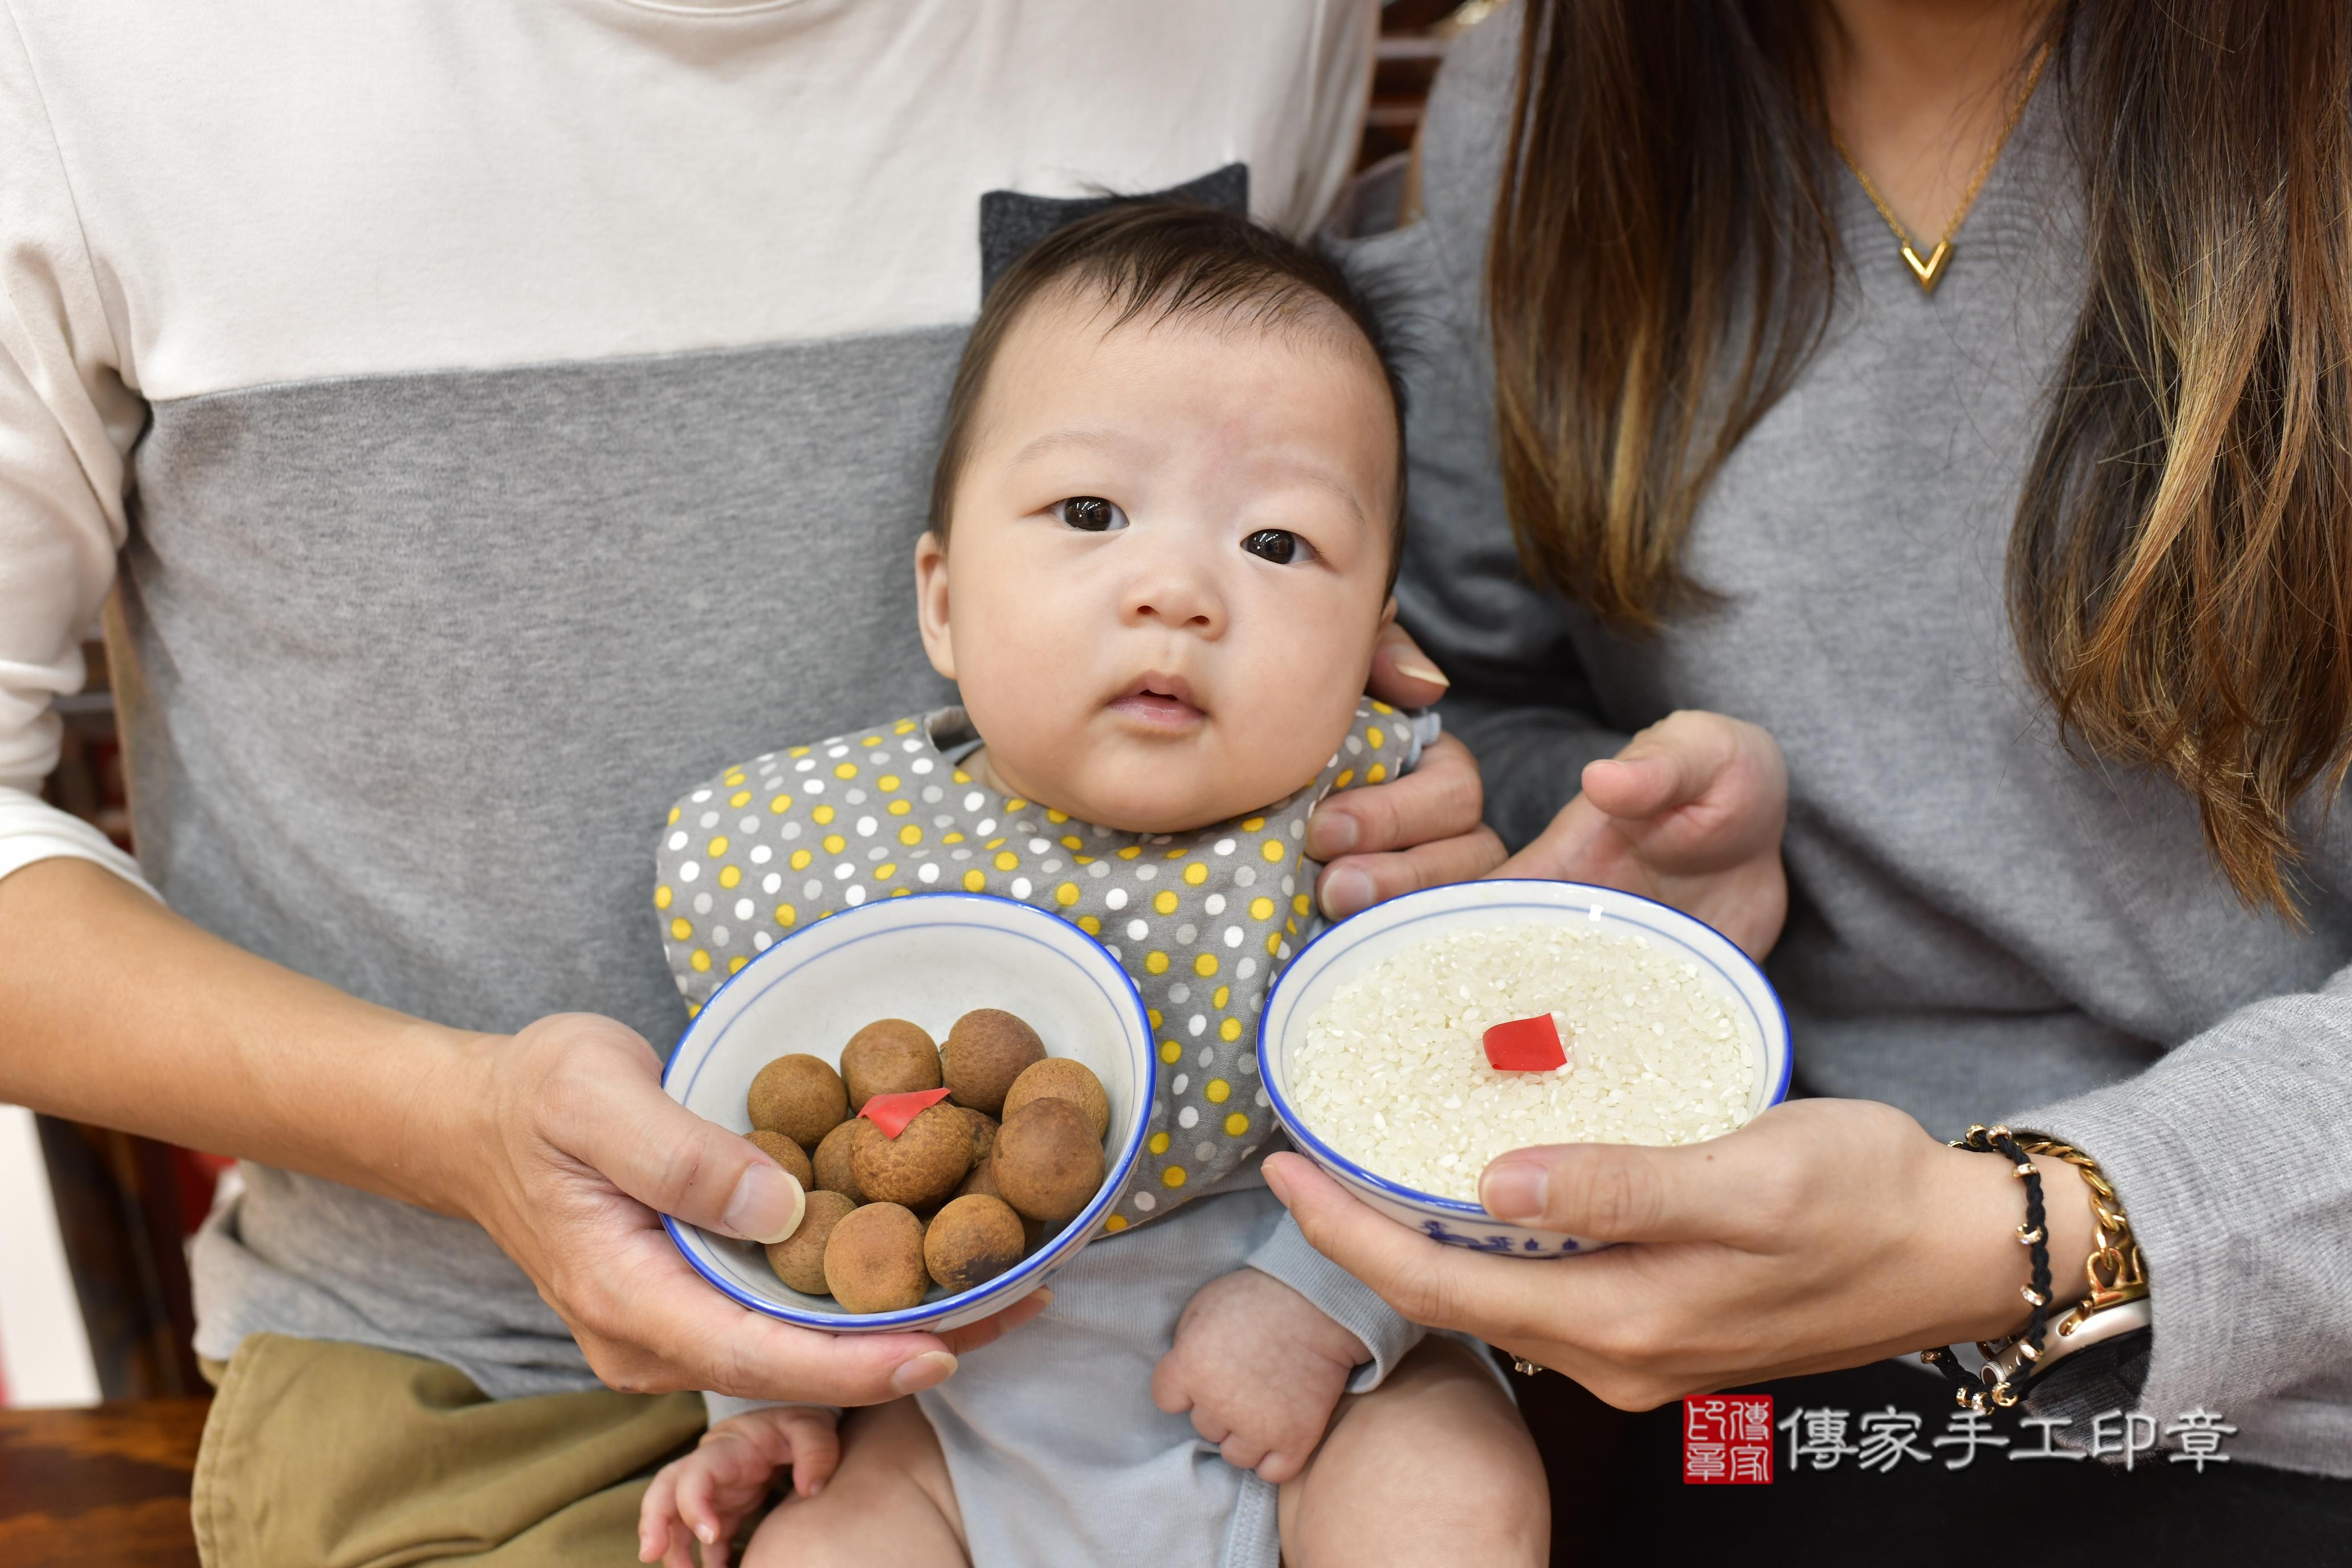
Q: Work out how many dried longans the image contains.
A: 13